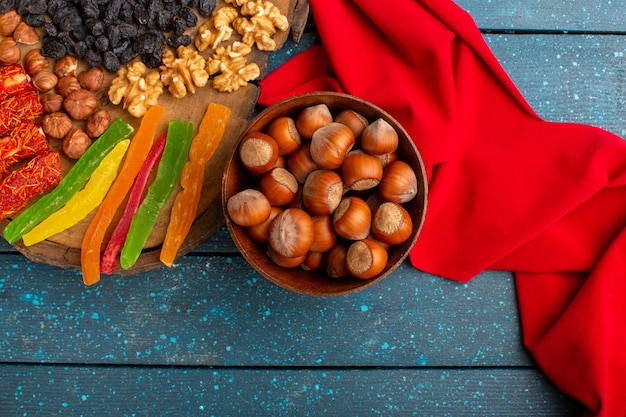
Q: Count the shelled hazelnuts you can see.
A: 13